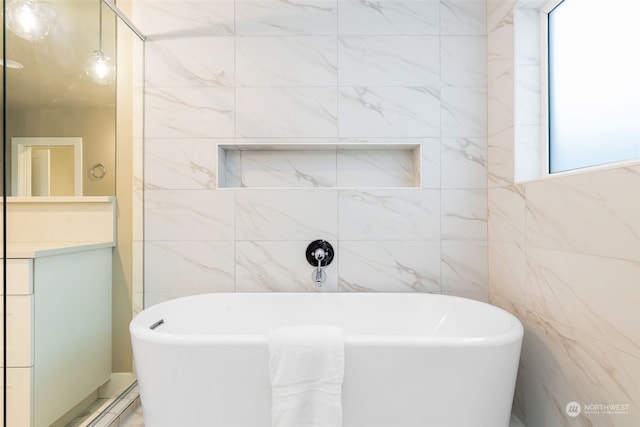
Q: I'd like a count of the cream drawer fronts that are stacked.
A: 3